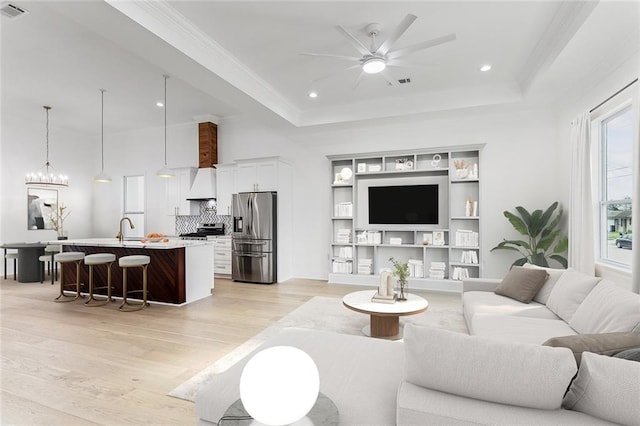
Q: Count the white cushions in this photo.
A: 5